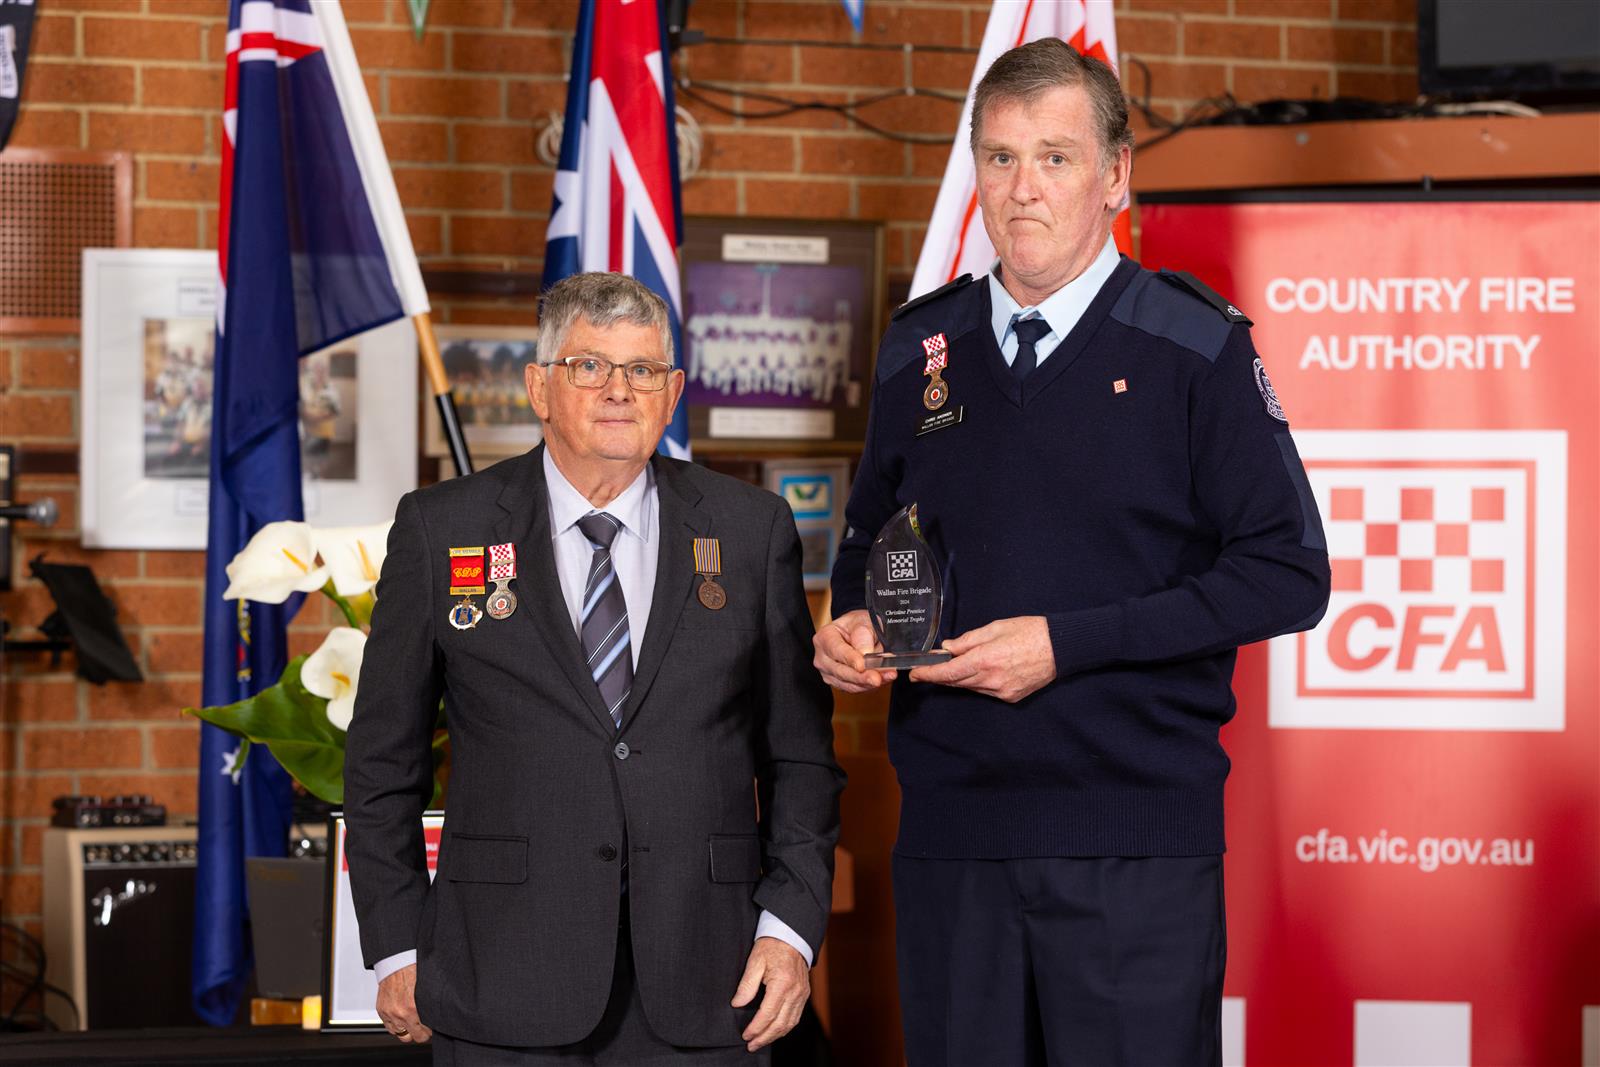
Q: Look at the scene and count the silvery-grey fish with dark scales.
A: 0